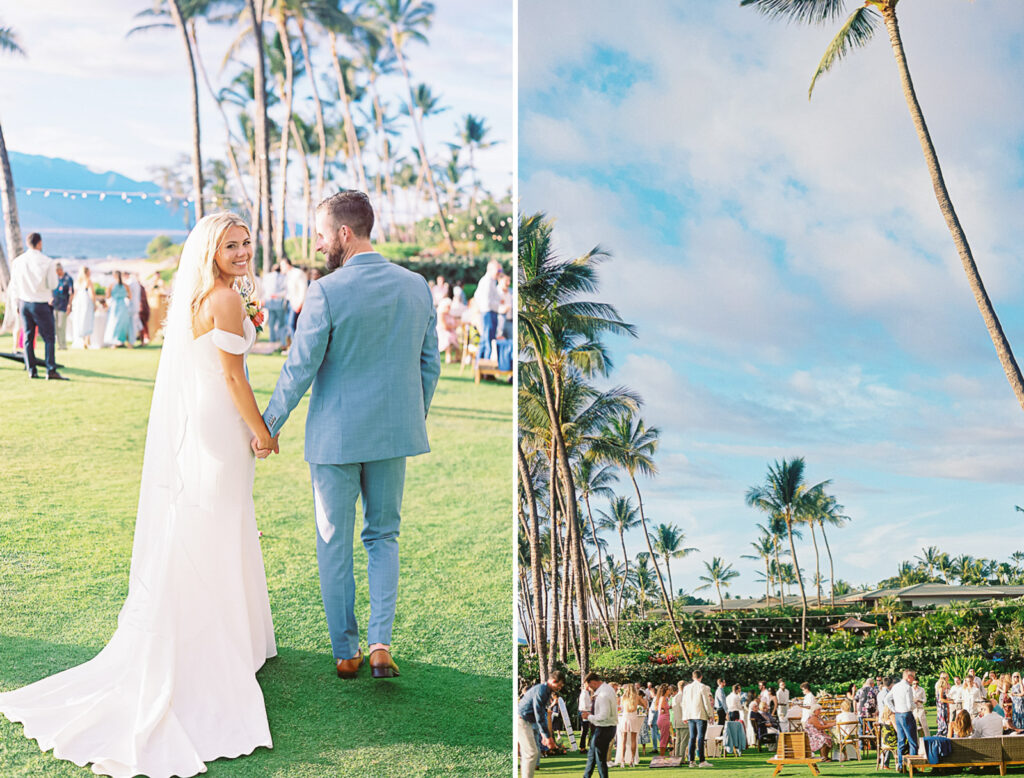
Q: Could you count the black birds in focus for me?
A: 0